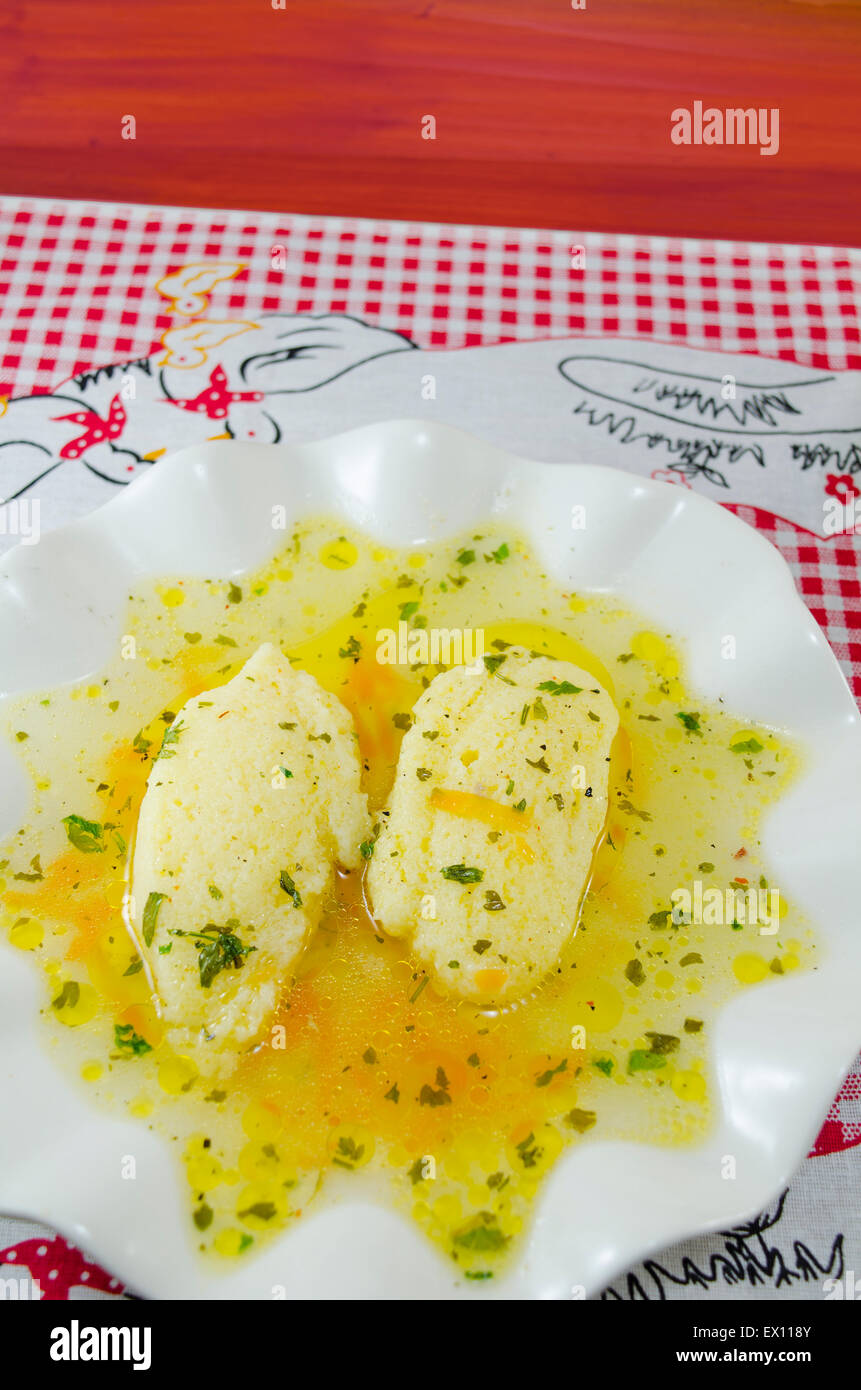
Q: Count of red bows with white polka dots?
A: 3